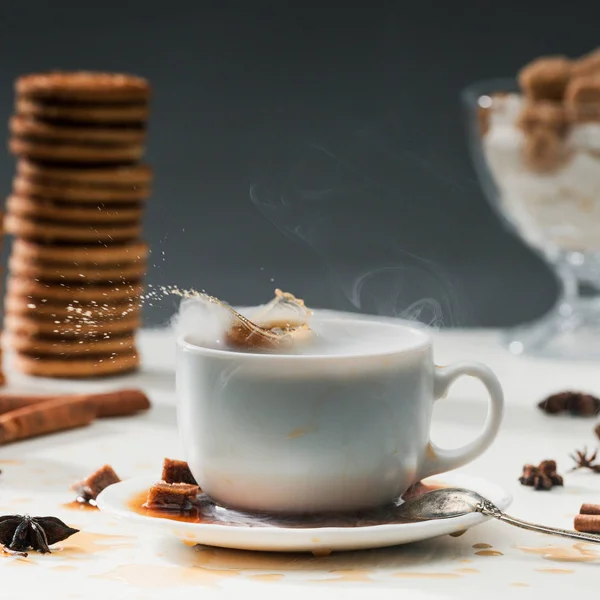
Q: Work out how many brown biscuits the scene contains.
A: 15